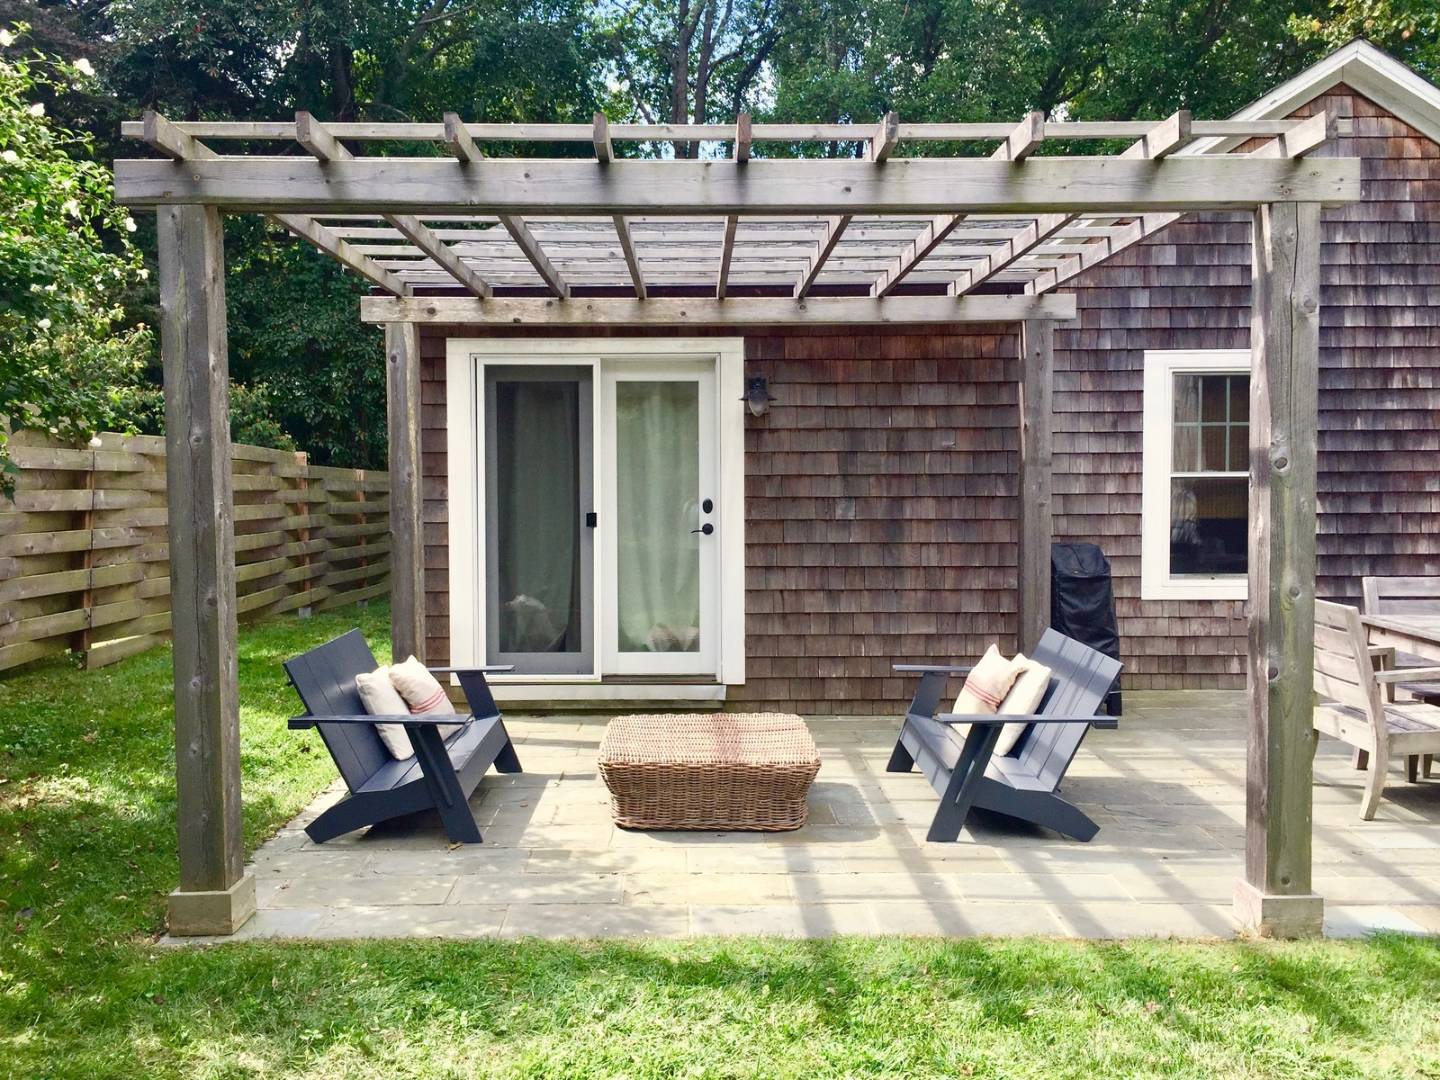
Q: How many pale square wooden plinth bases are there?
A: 2